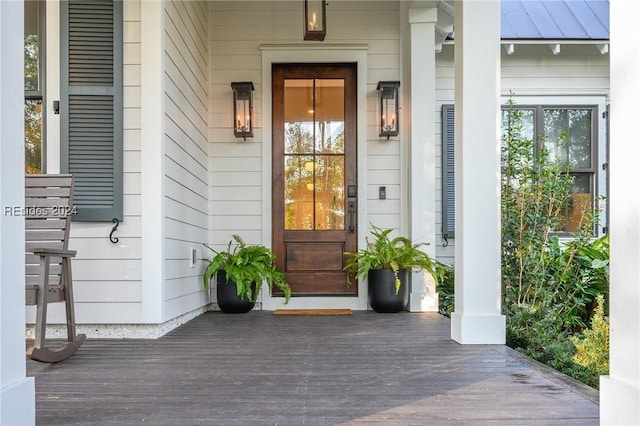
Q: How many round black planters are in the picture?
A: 2